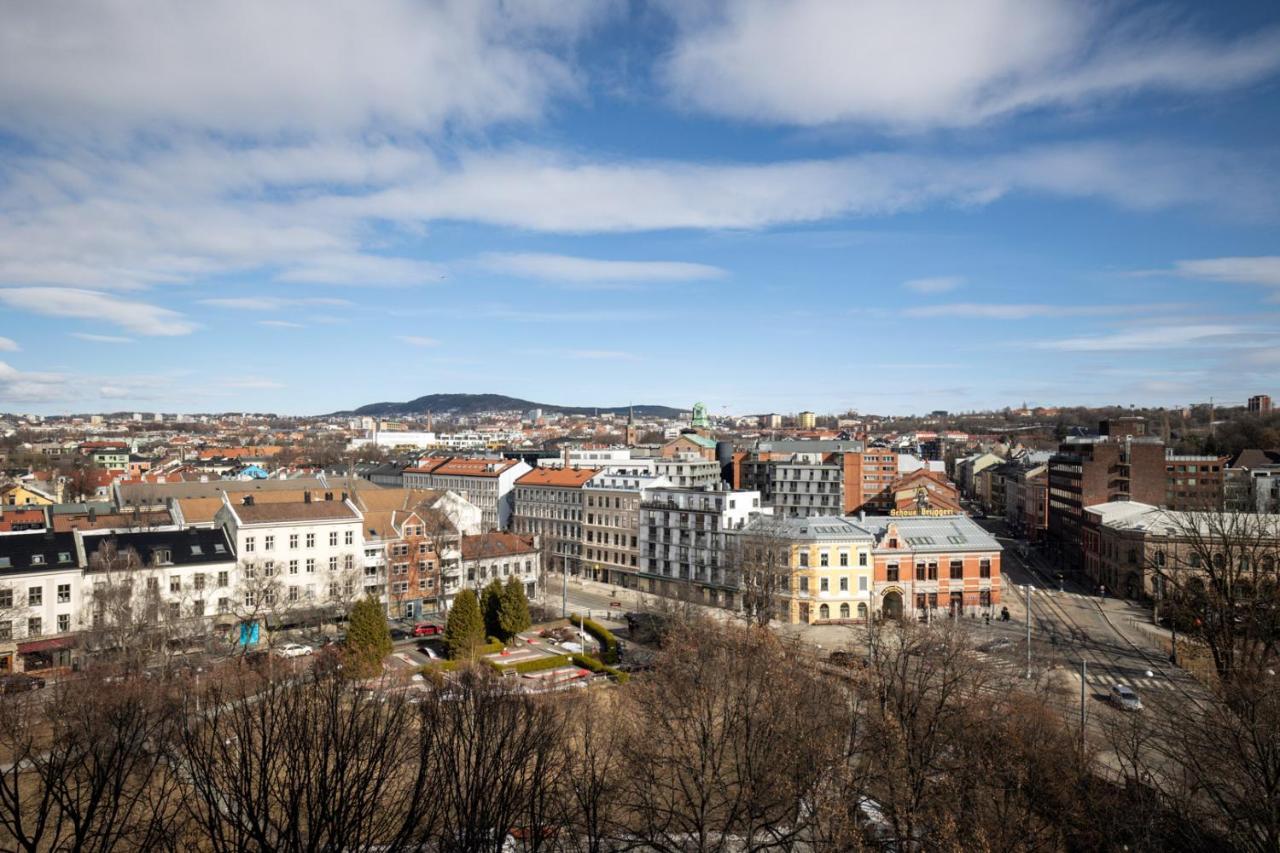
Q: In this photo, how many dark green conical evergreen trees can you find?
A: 4